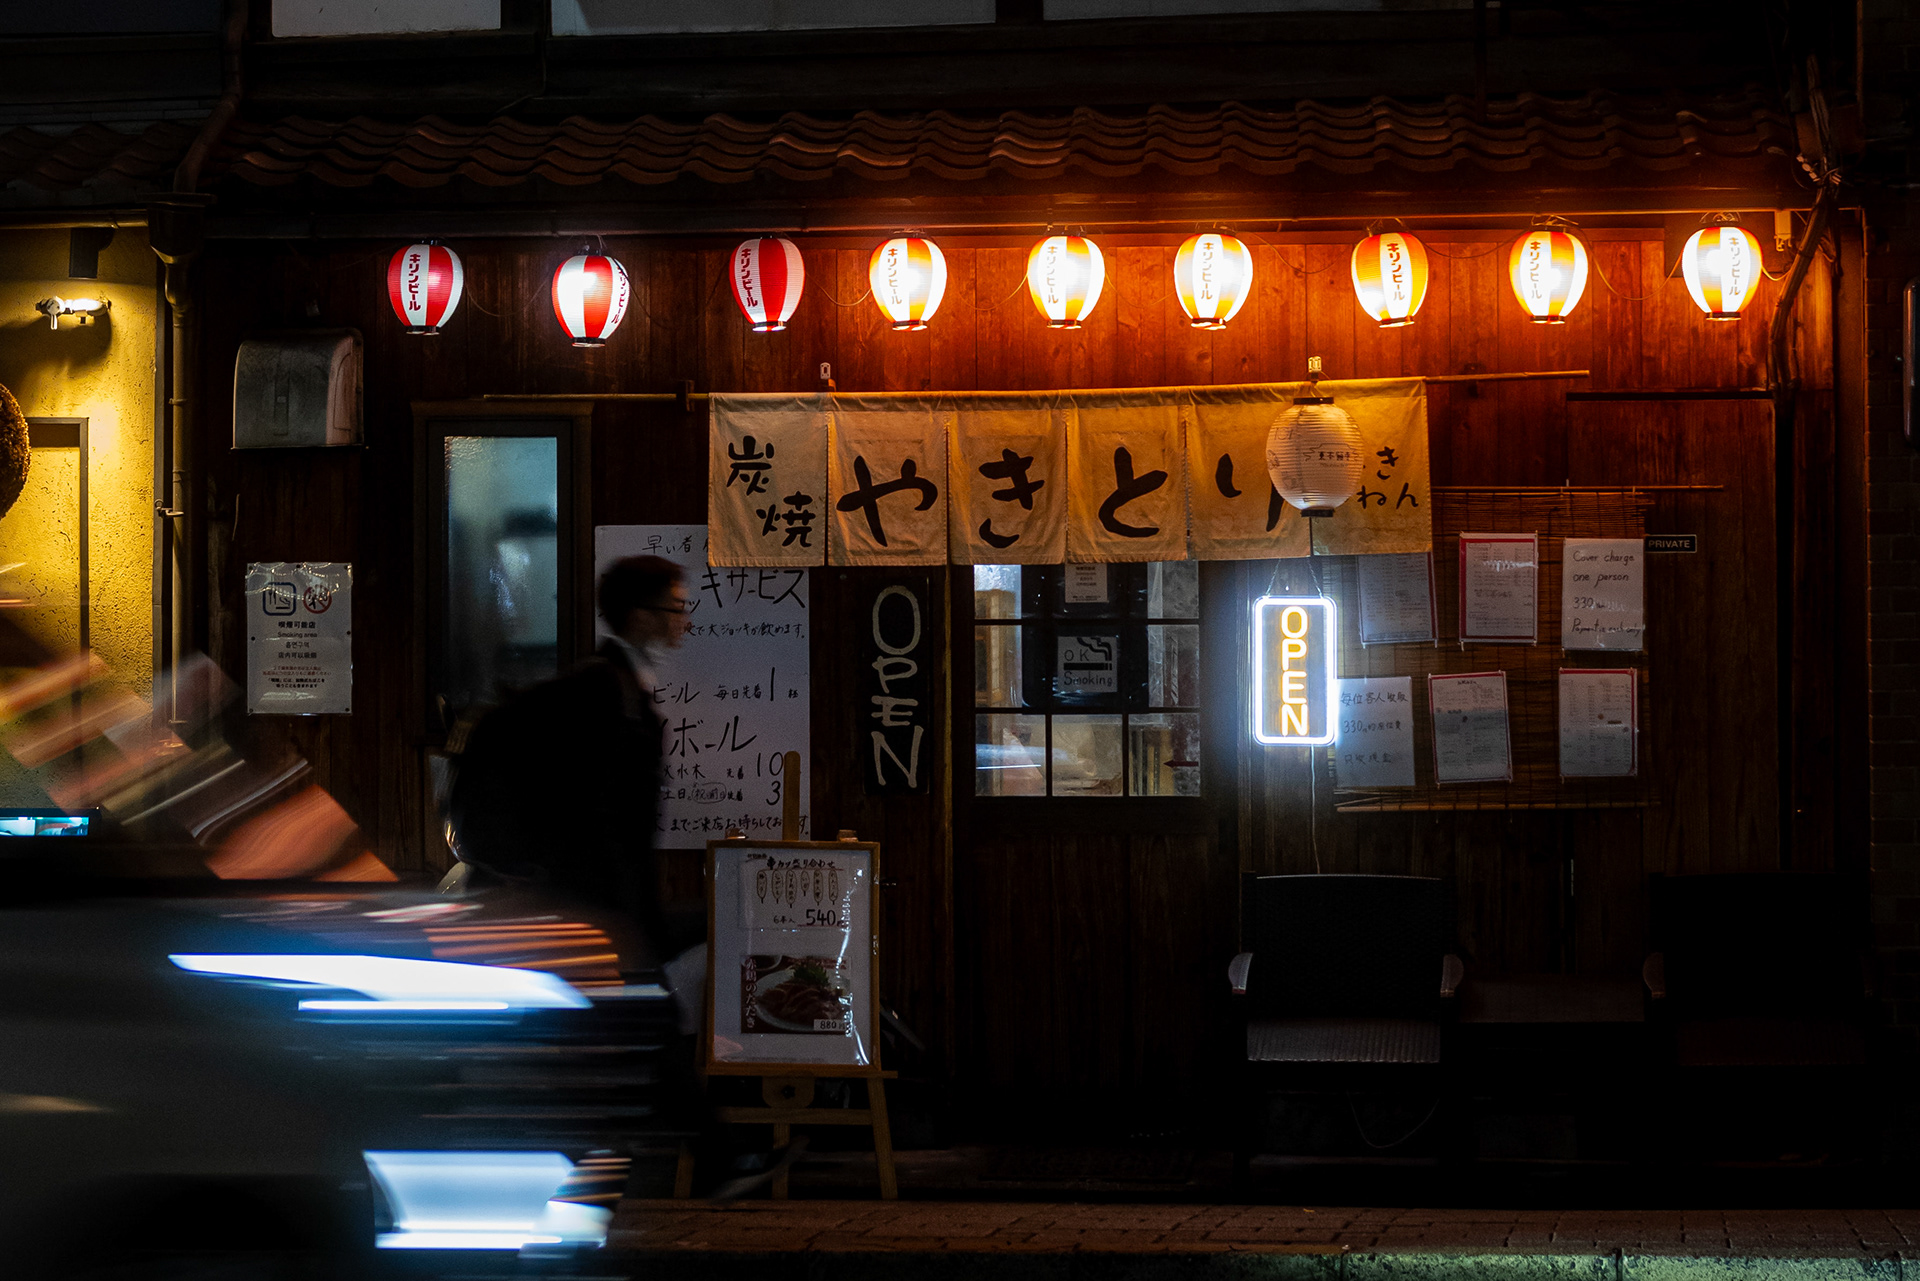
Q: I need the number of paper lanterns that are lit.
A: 9